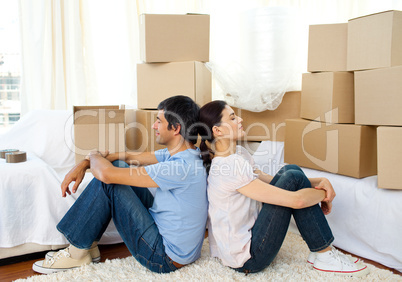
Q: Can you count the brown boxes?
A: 11